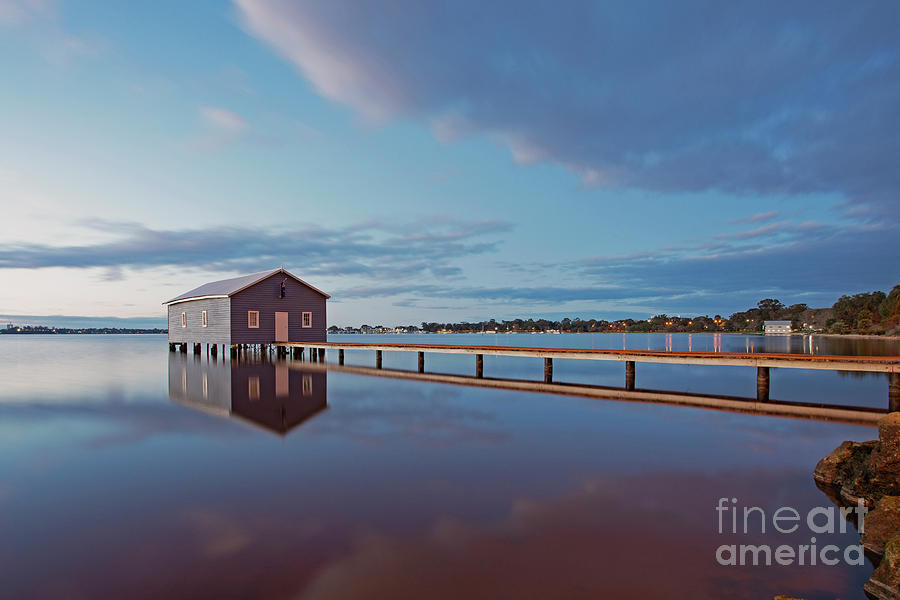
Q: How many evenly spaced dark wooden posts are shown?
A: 8